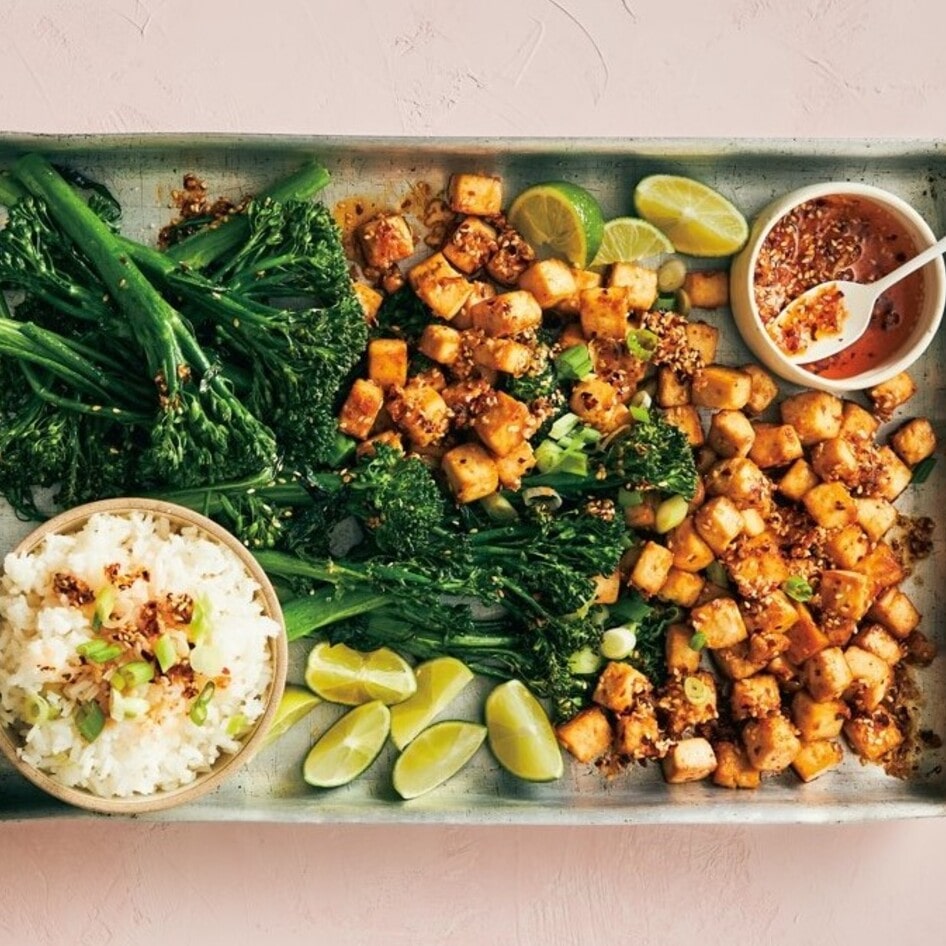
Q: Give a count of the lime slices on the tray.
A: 9